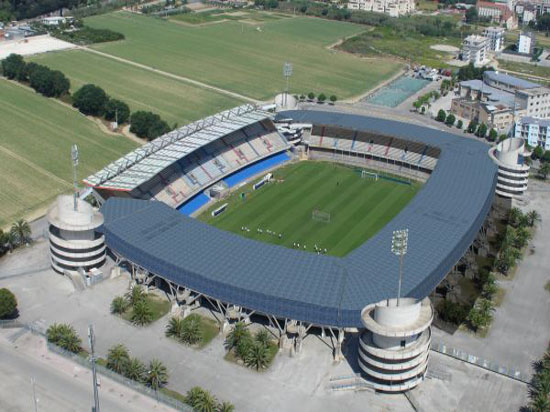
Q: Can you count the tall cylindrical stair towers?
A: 4